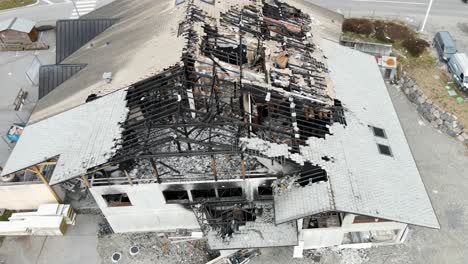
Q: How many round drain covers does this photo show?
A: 2